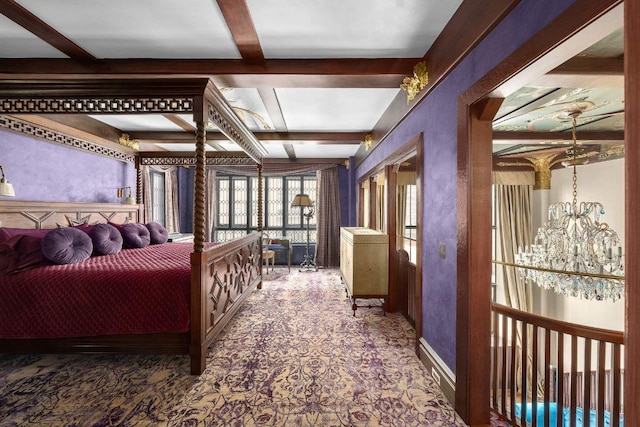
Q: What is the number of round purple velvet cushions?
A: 4